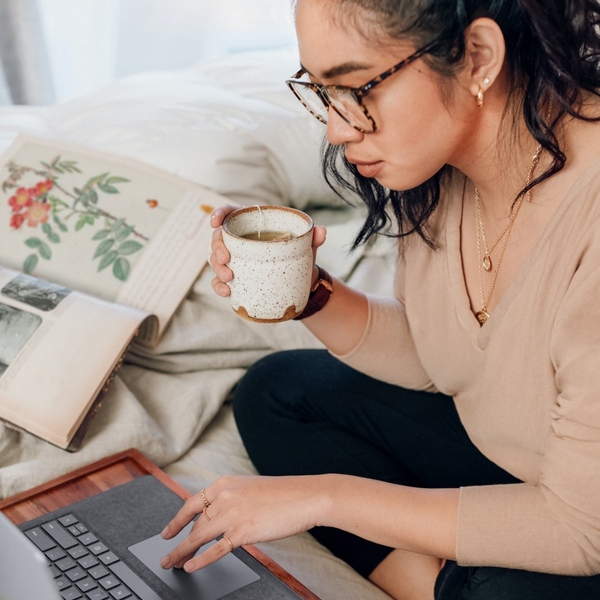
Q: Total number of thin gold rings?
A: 3